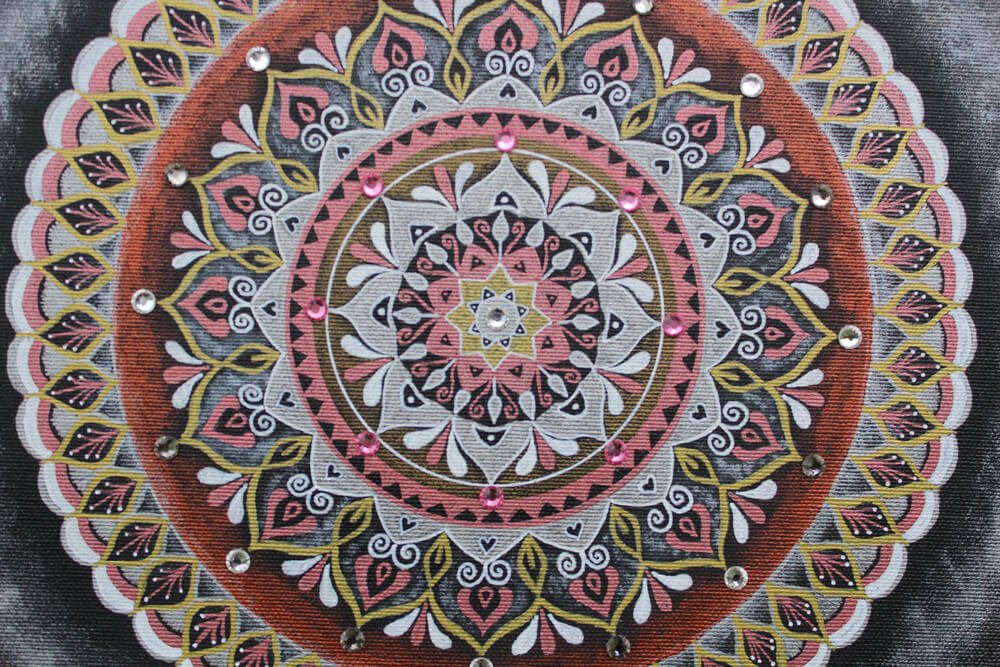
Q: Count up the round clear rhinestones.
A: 15